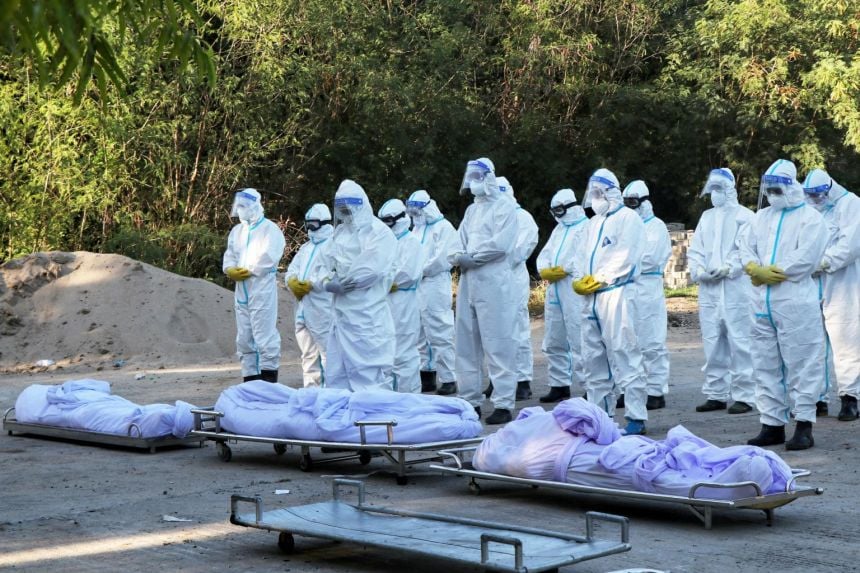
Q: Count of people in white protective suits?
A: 13